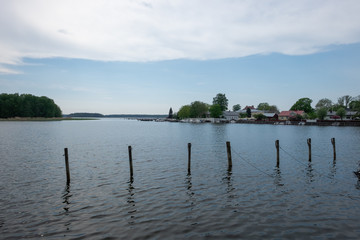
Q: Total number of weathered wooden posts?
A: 7